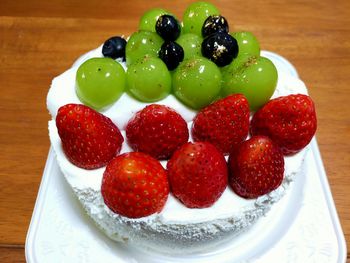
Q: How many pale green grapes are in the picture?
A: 9